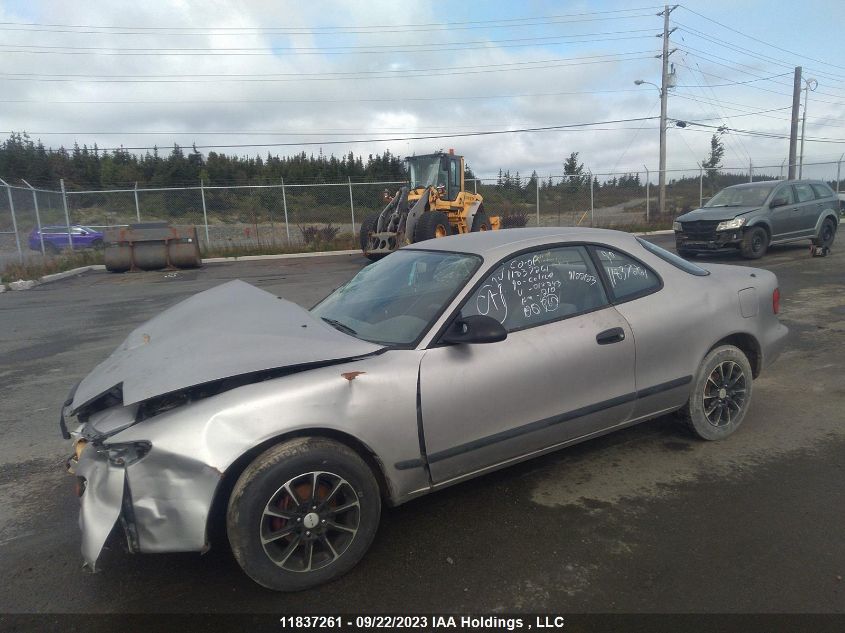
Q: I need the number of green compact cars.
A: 0